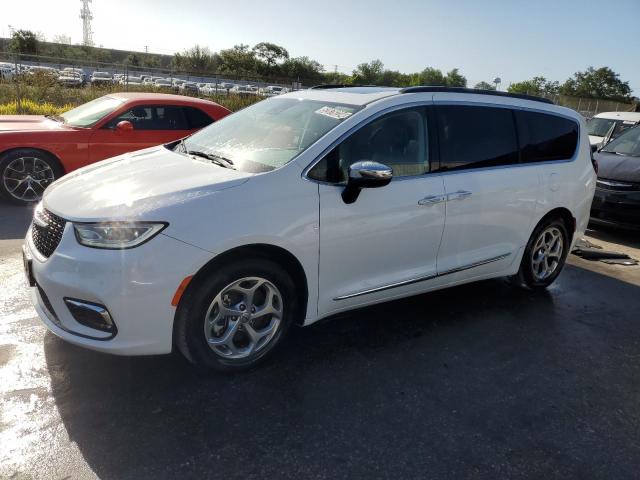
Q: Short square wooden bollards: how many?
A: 0